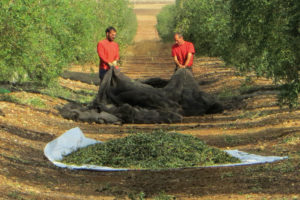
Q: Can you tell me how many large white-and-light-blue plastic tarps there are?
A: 1